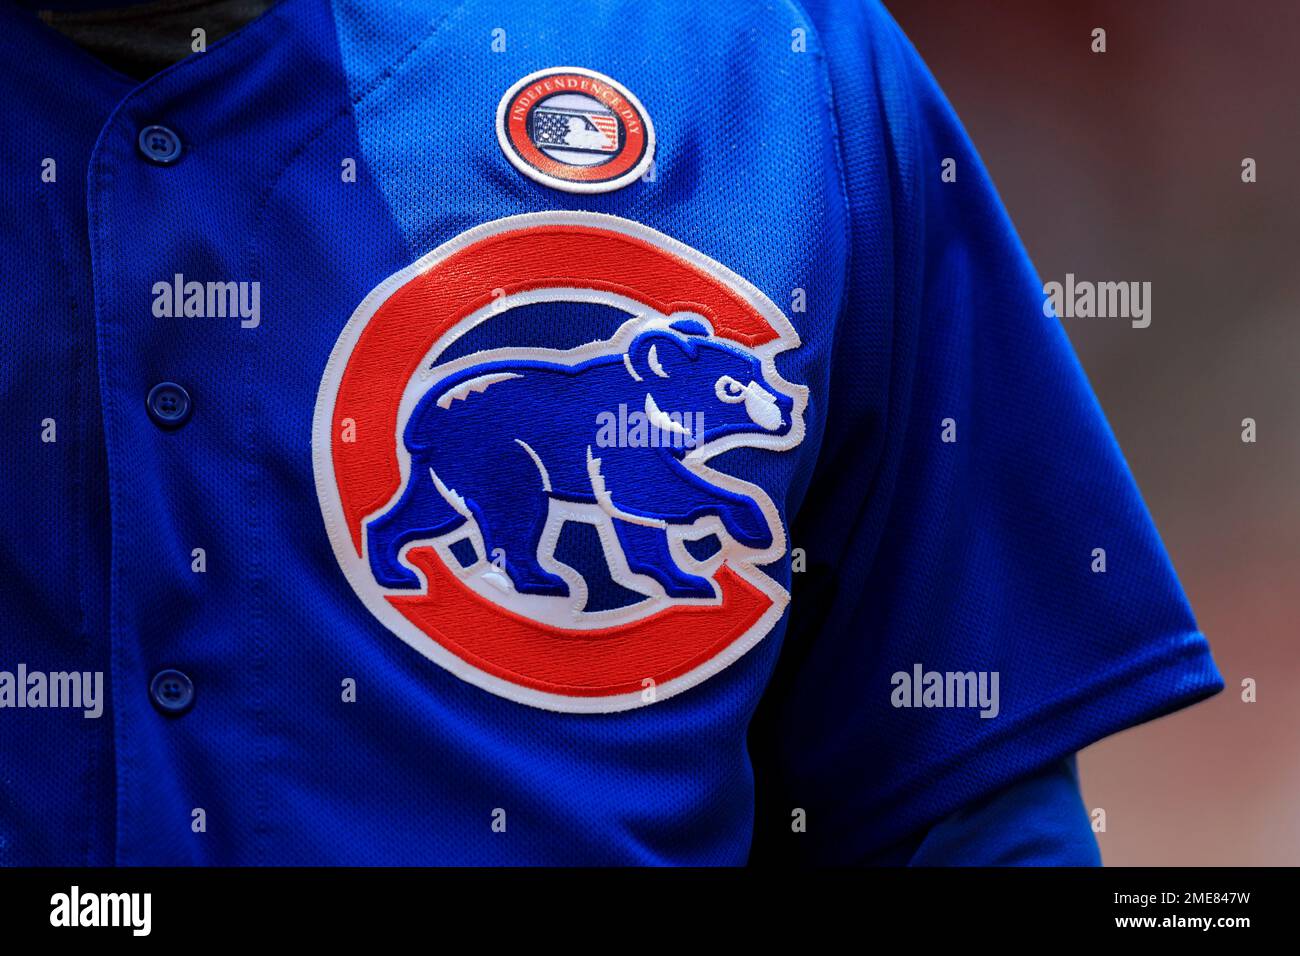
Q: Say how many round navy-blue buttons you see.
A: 3